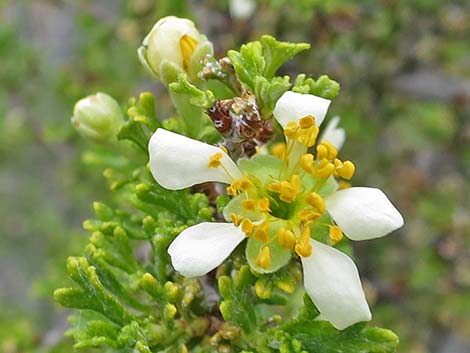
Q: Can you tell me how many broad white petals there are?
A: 5